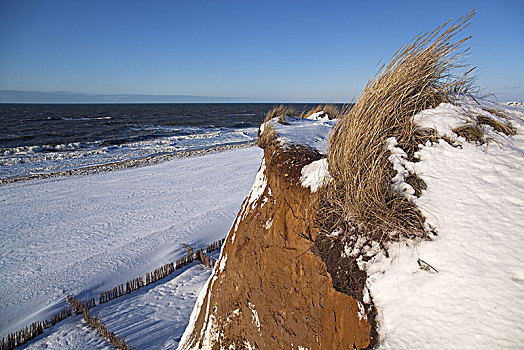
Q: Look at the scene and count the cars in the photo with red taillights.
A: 0